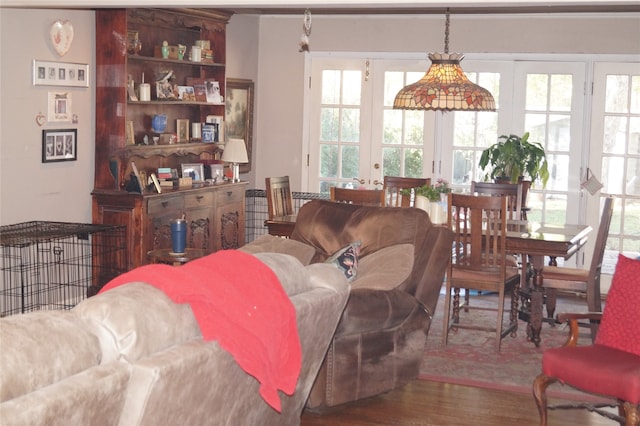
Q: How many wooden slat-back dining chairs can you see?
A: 6